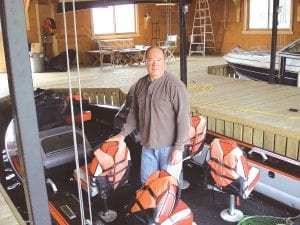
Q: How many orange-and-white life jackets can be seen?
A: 4